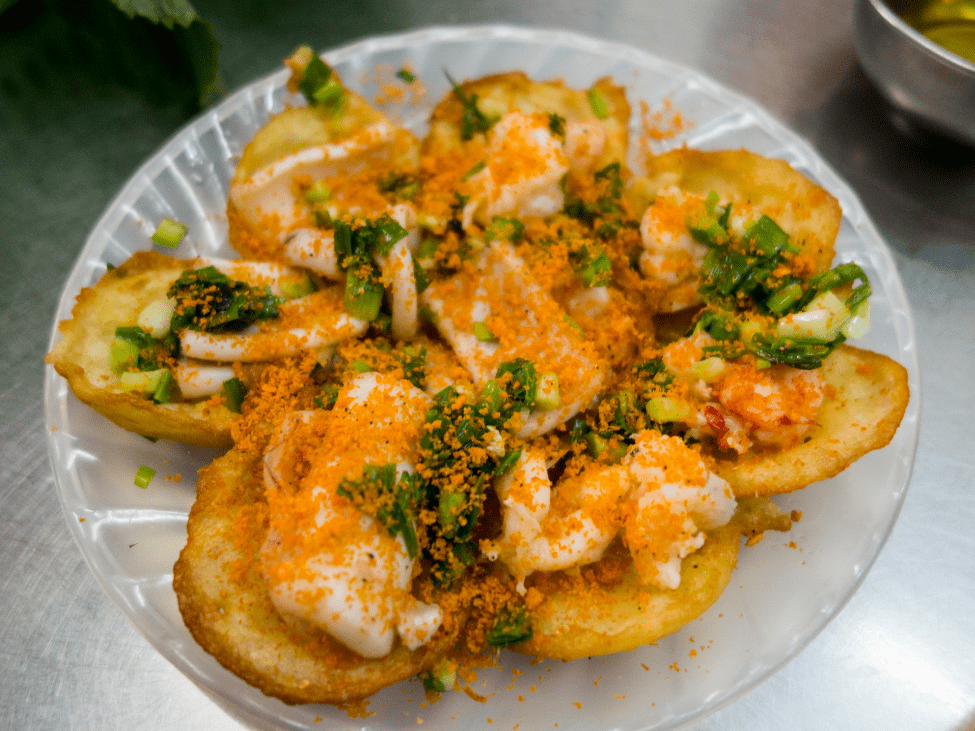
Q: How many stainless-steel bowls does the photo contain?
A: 1